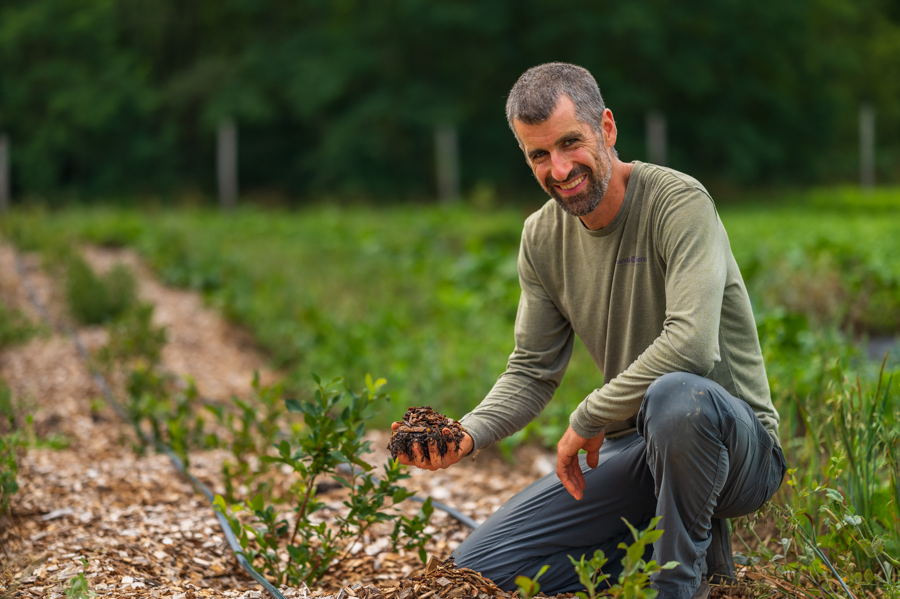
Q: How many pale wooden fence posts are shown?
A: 5